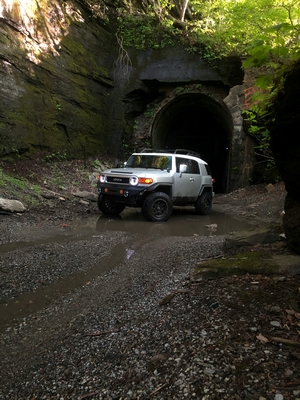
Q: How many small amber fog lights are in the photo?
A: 2